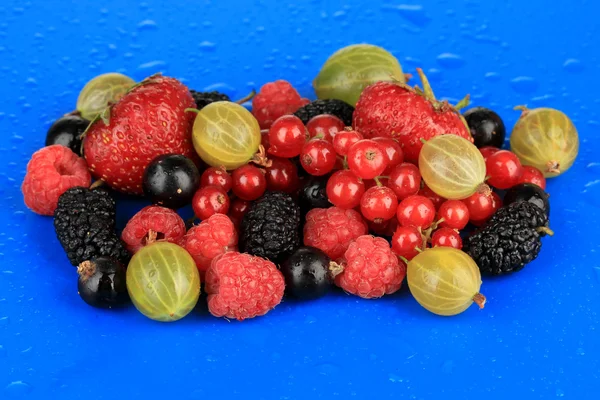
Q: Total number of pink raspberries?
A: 7